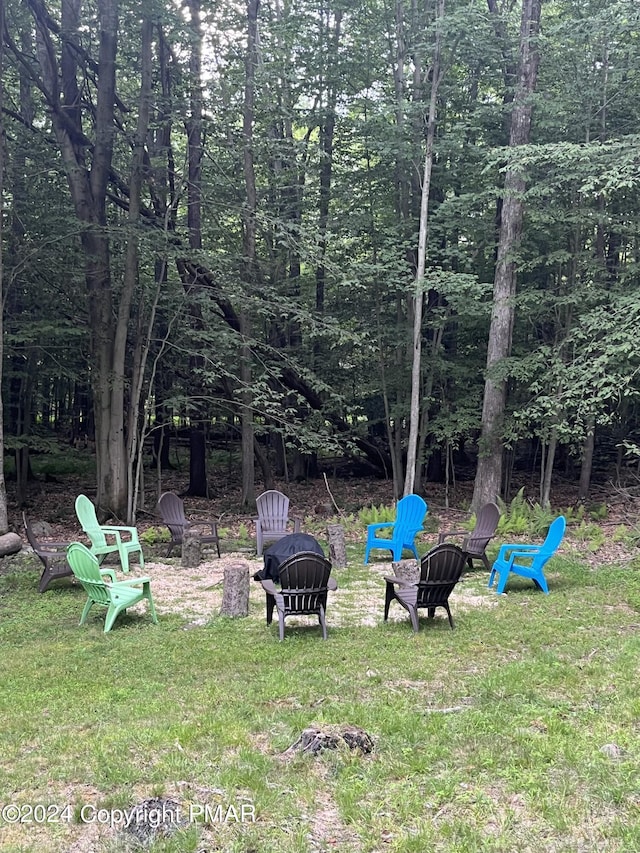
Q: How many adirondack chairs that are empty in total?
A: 10